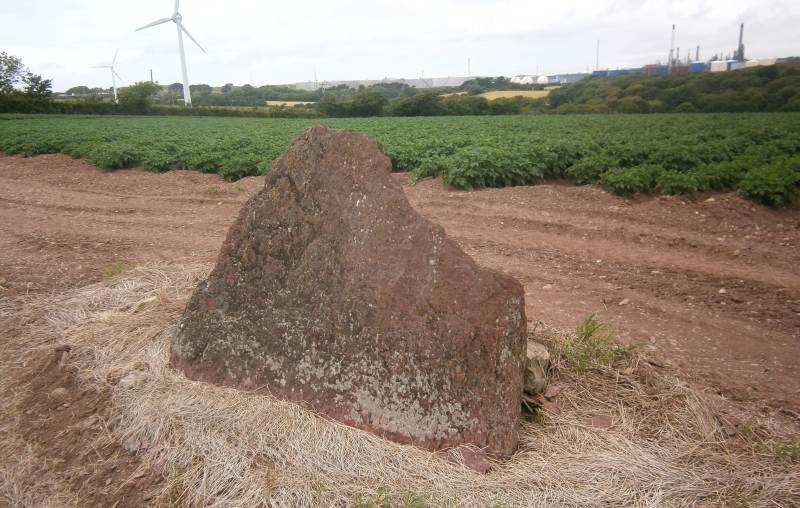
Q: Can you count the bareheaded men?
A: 0